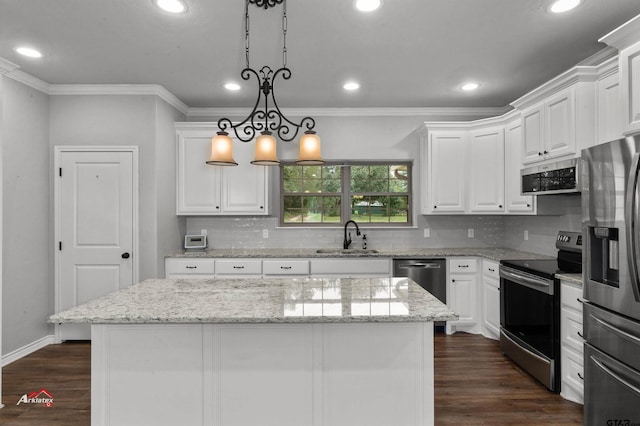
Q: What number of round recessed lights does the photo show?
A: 7